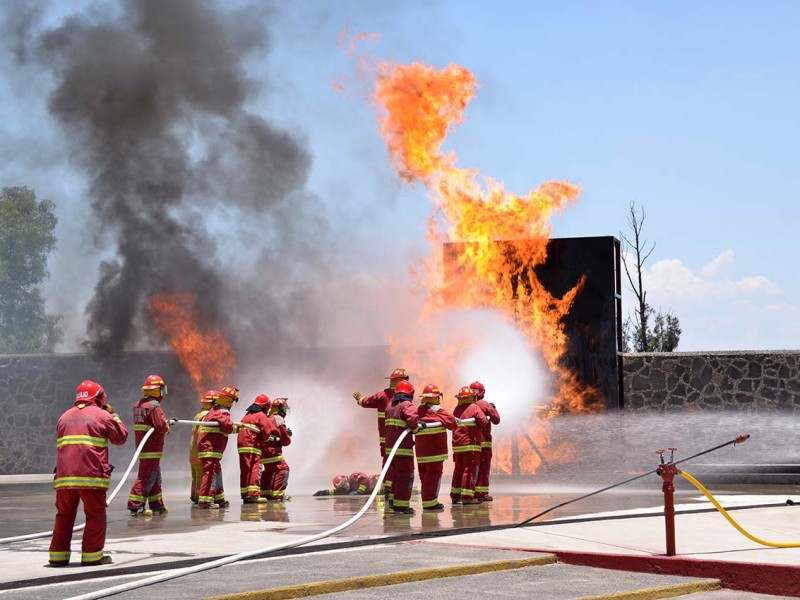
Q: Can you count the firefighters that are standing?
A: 11